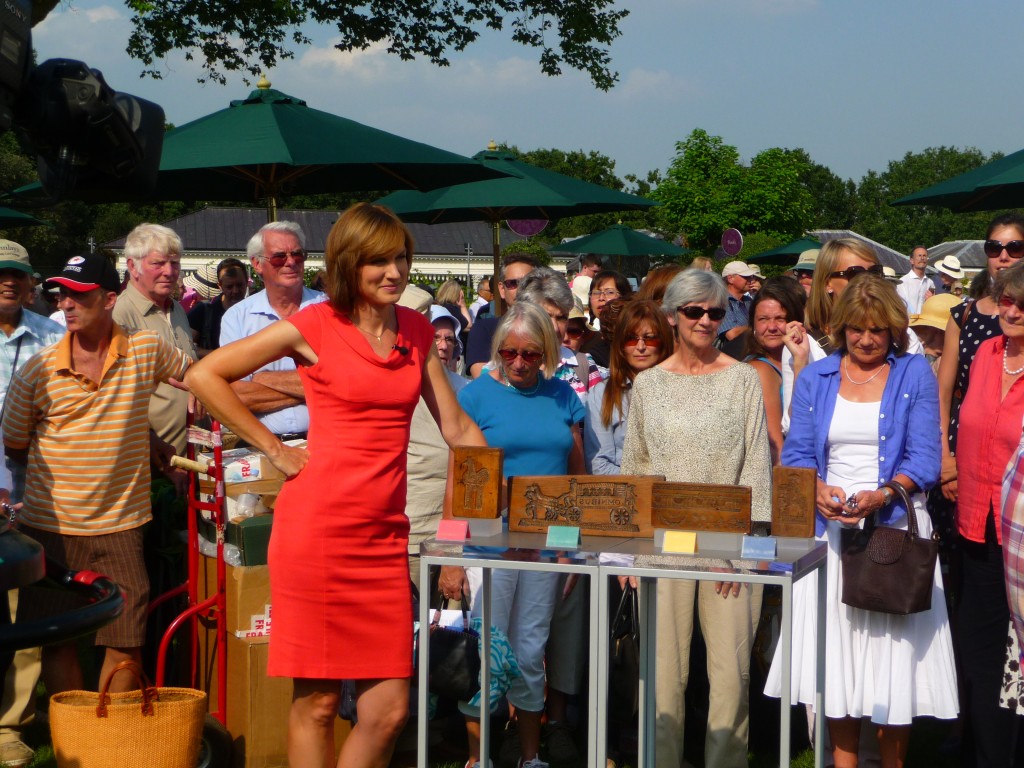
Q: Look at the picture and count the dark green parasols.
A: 6